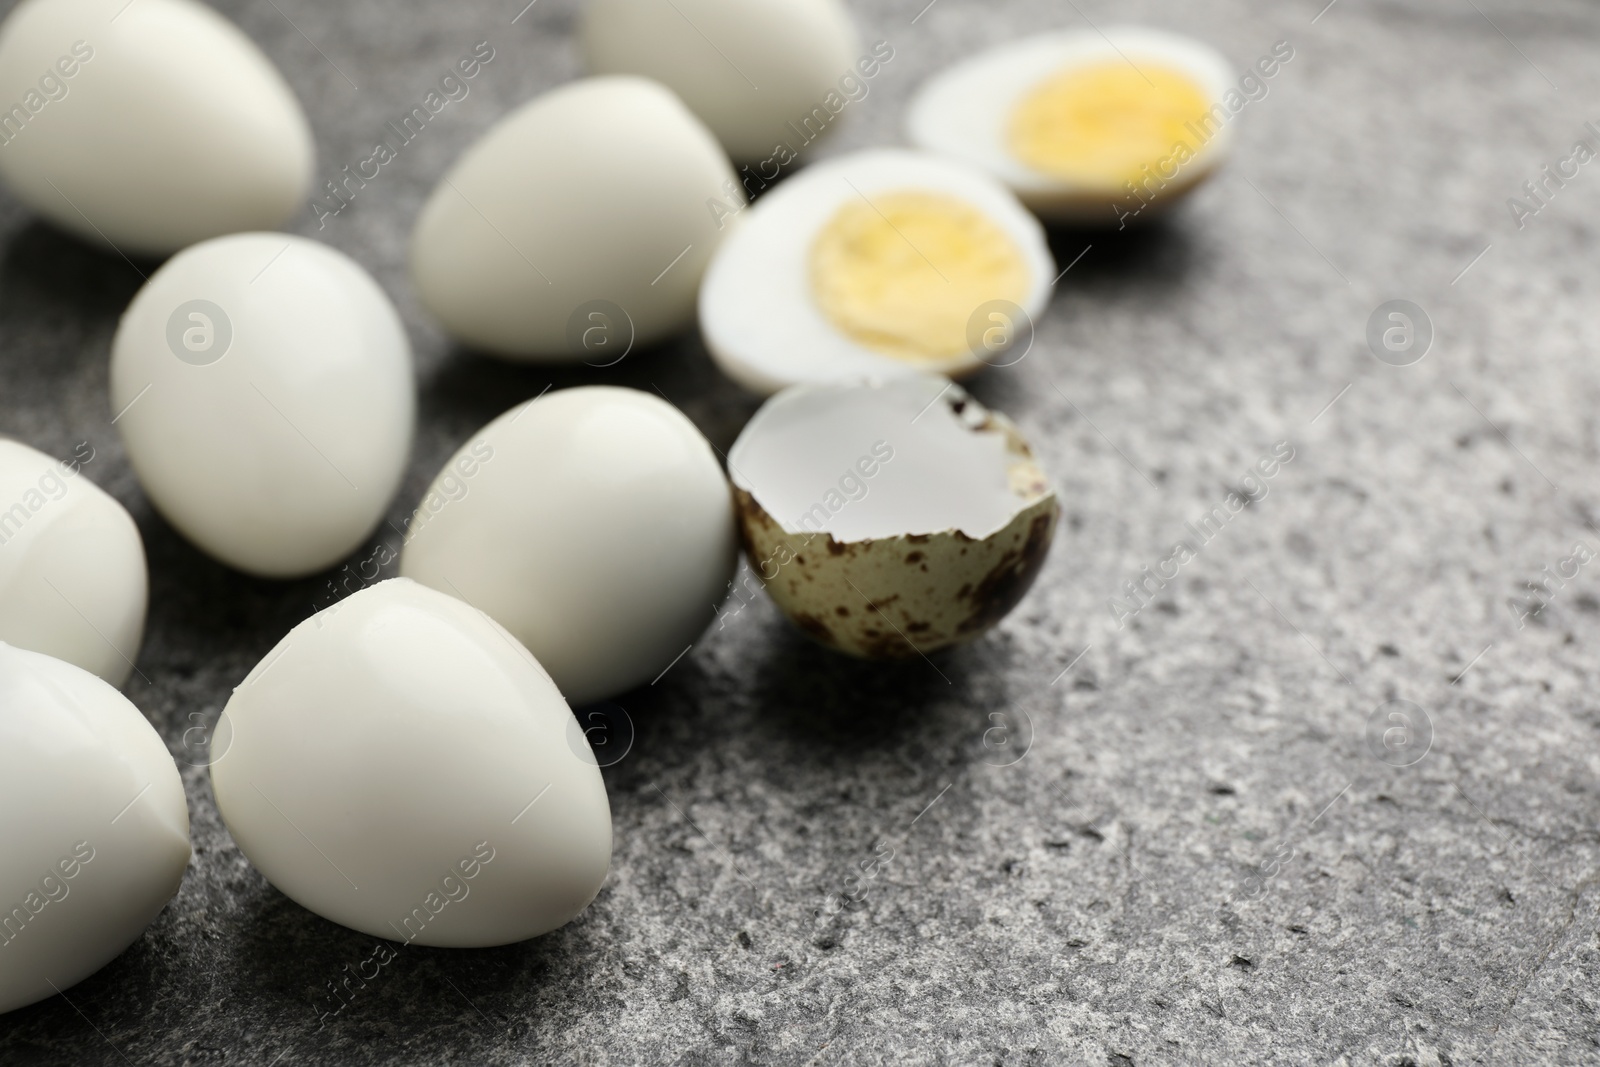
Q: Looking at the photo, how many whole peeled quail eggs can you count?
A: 8